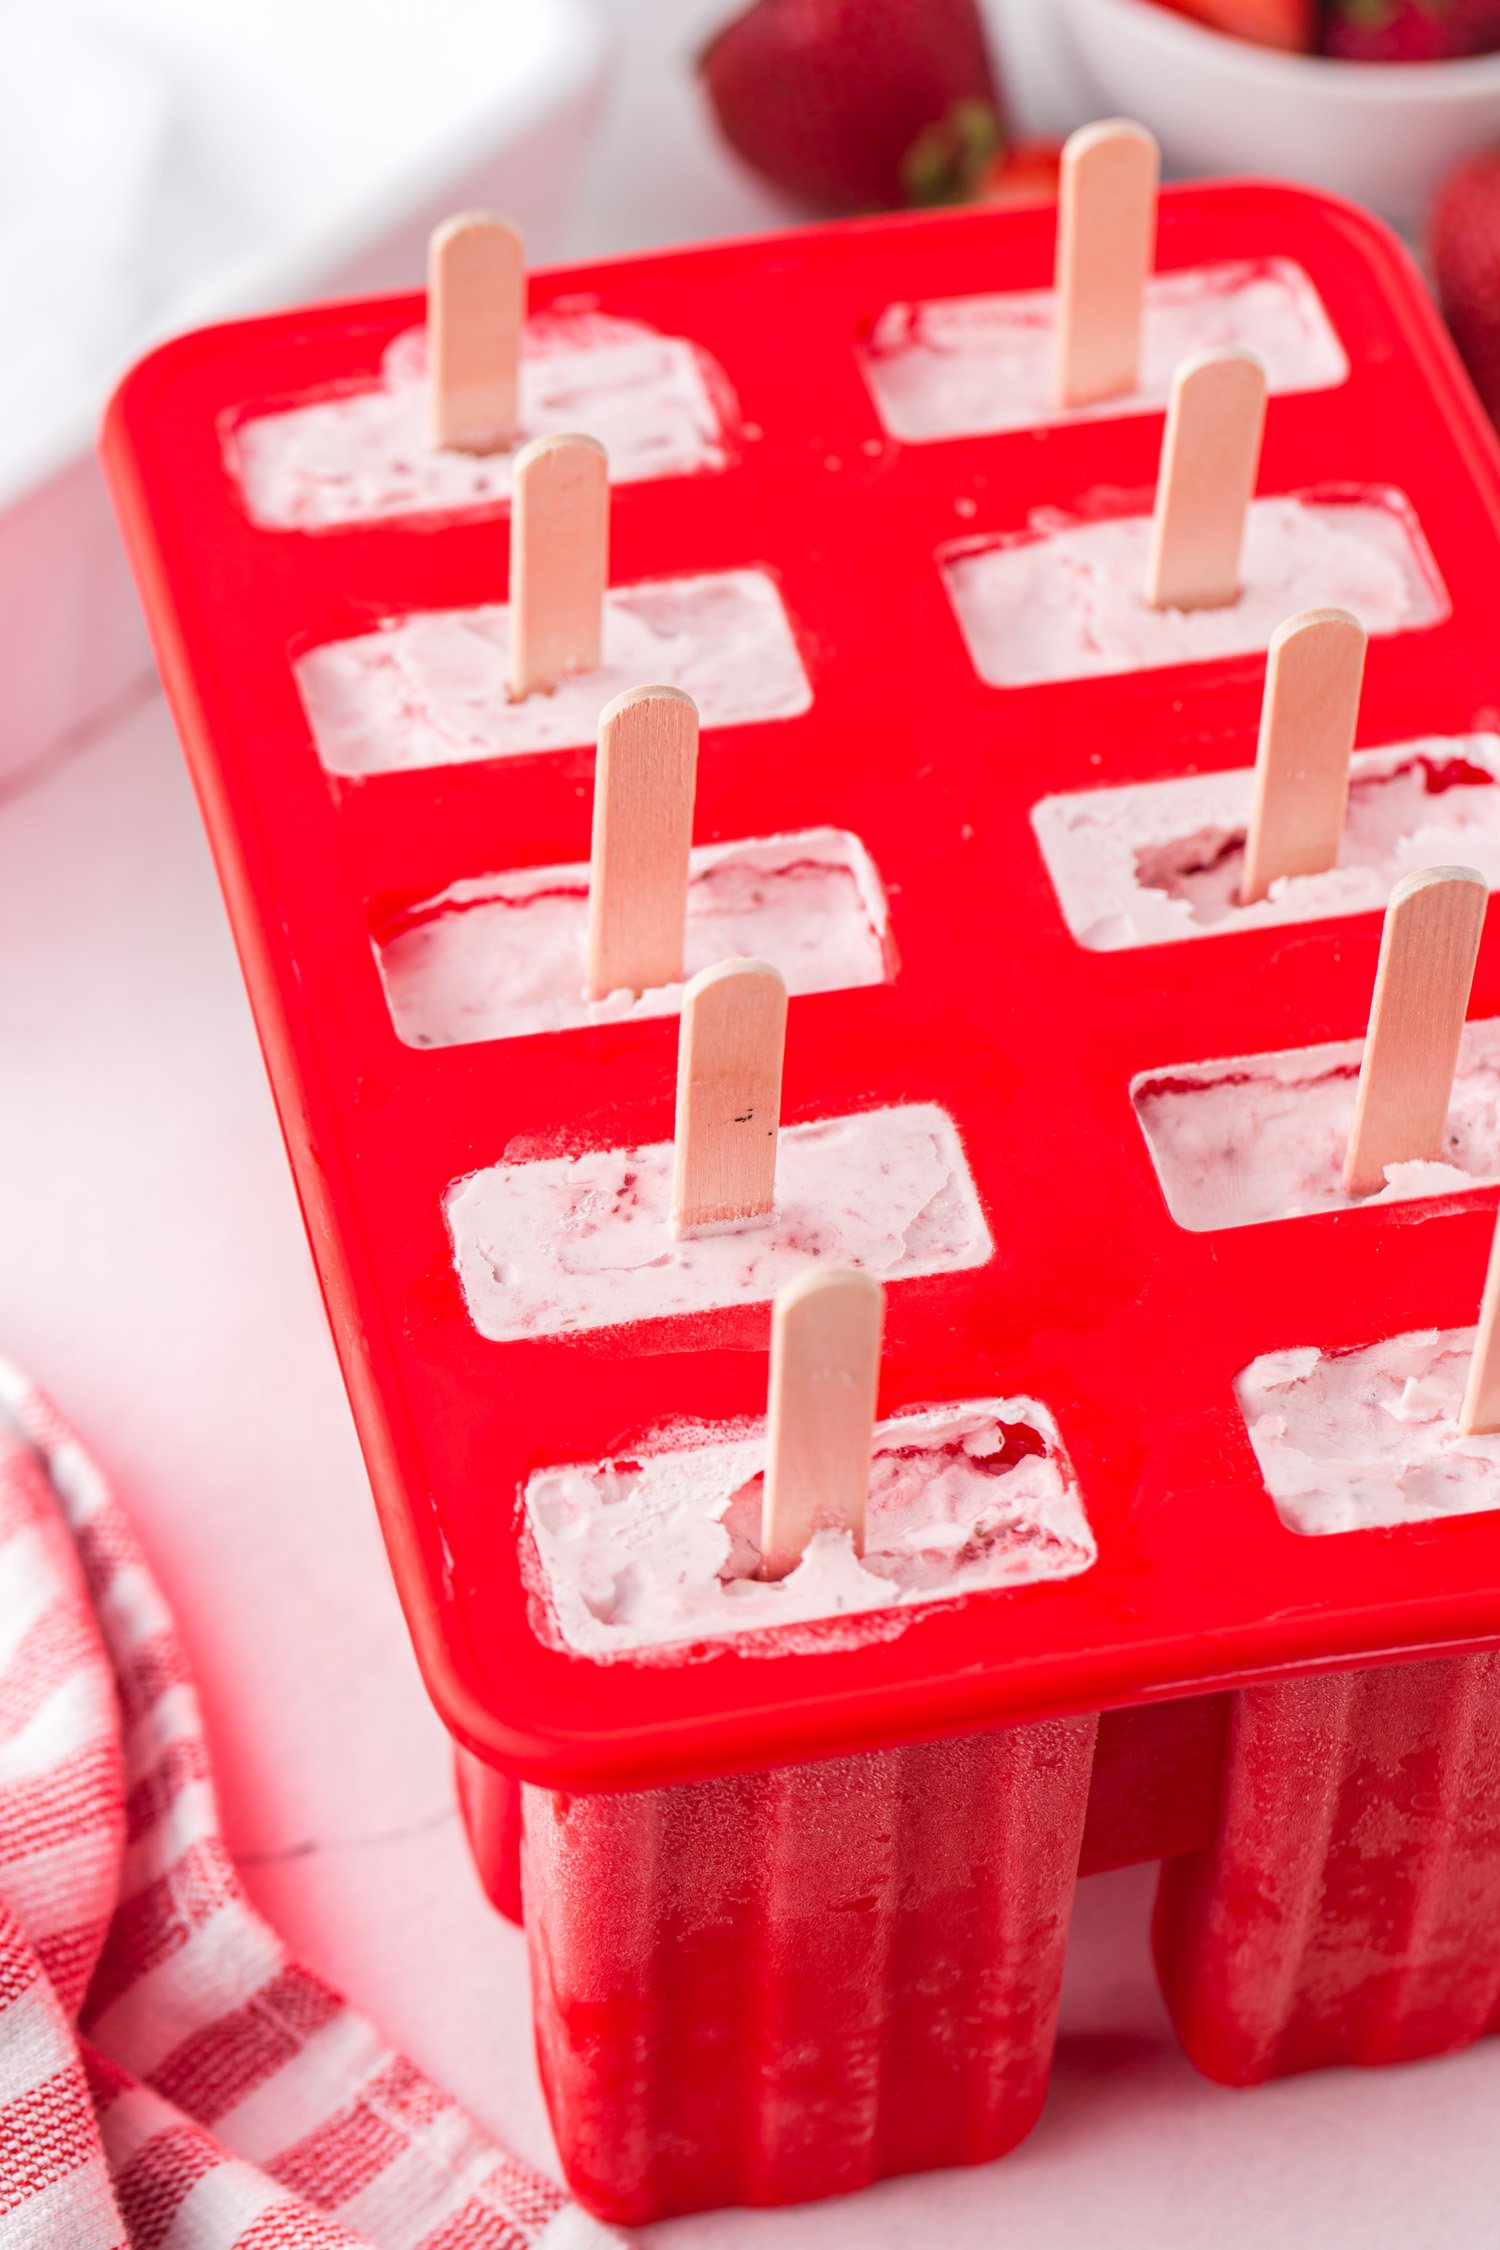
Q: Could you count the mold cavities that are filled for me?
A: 10